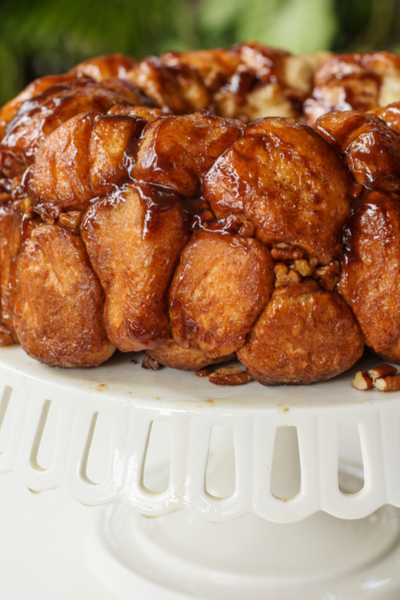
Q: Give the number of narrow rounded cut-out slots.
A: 7